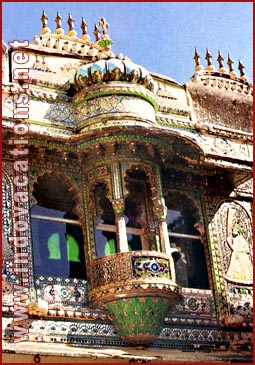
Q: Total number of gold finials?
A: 11